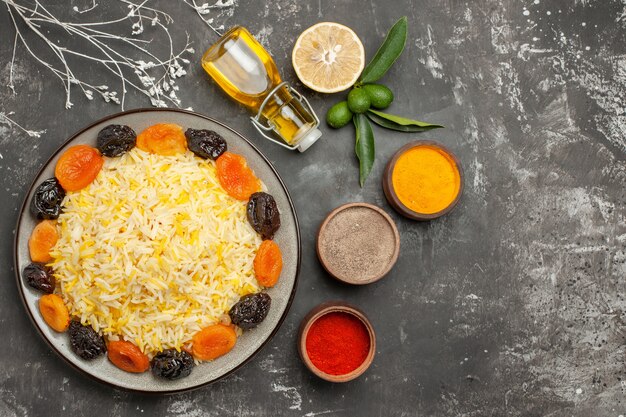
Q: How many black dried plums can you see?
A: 8